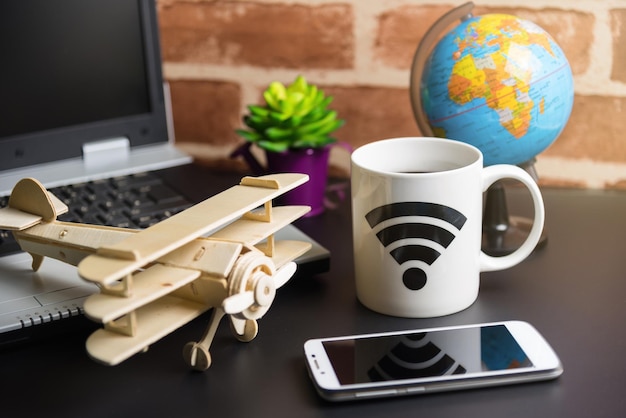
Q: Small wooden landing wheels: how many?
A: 2